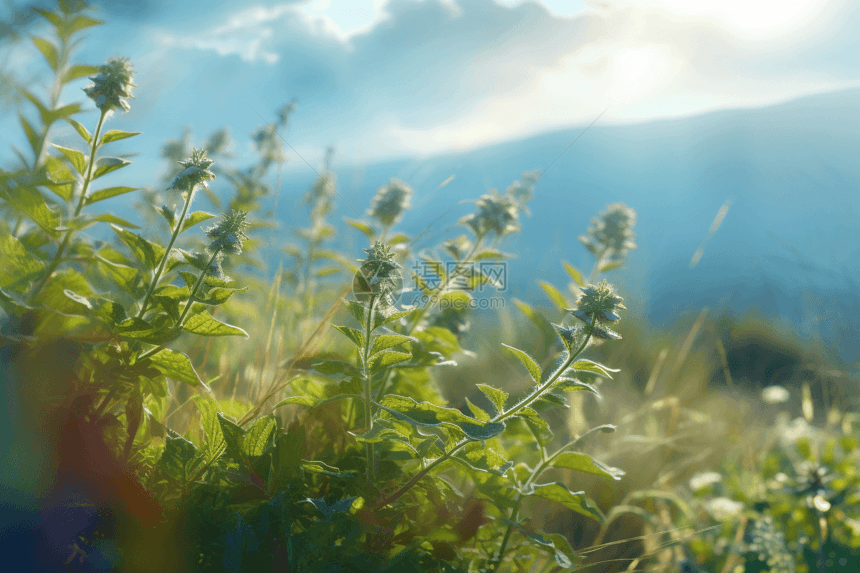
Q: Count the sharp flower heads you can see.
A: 5